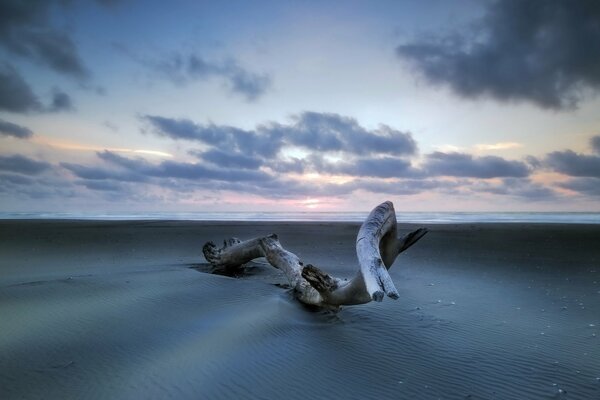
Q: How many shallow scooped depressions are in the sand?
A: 2